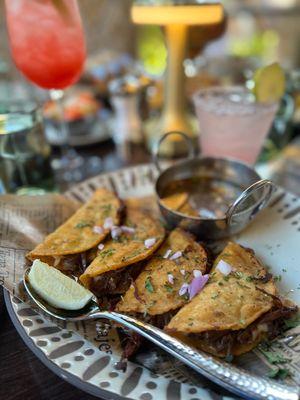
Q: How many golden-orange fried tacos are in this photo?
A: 4